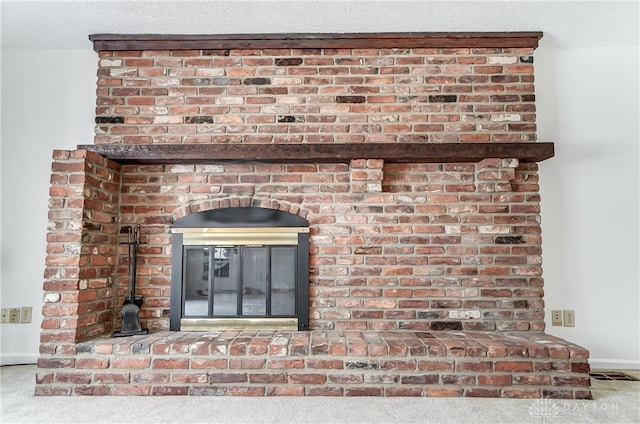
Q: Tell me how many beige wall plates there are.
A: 5